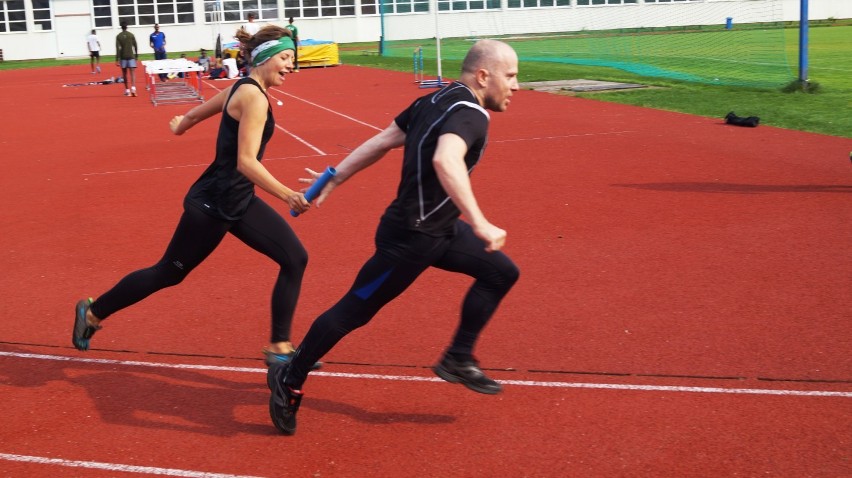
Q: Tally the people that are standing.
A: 5